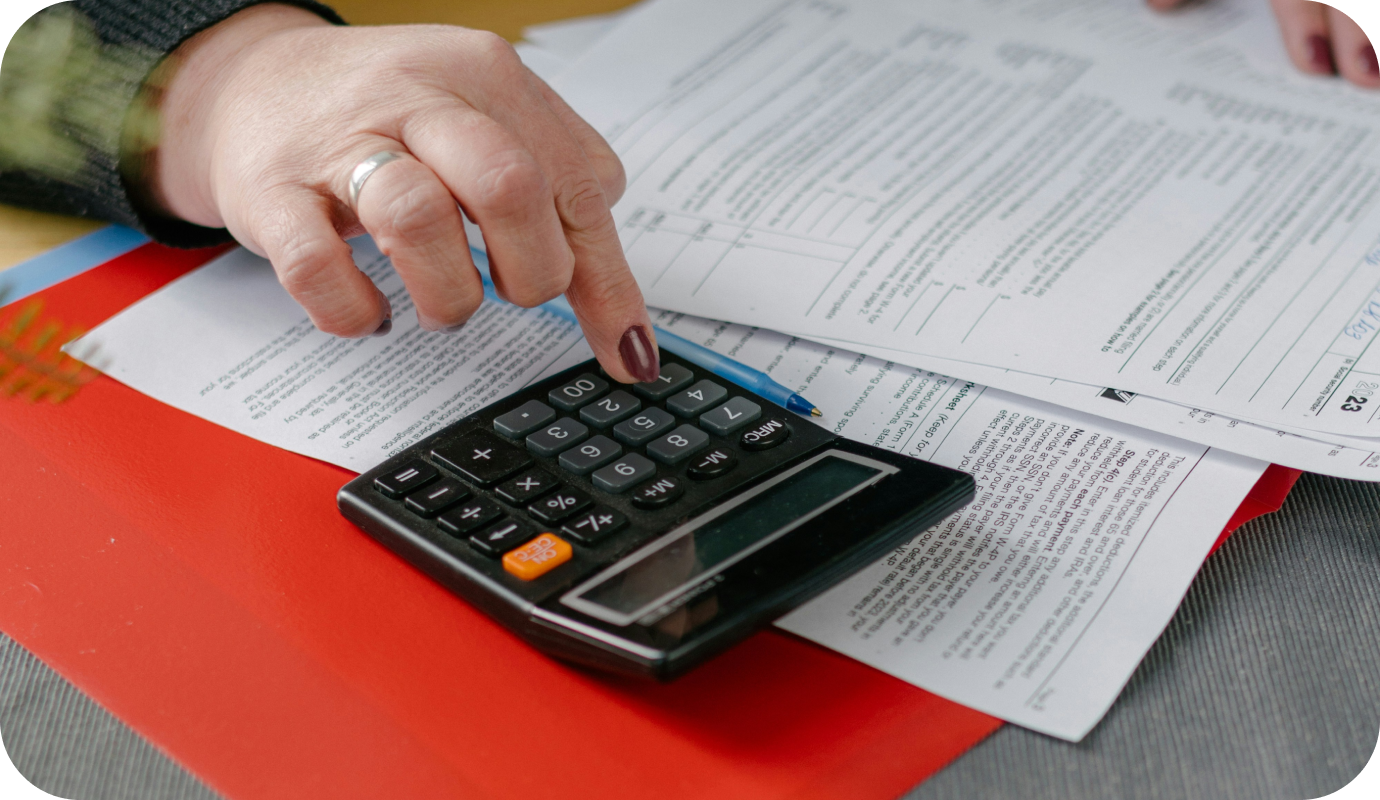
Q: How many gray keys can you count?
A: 11